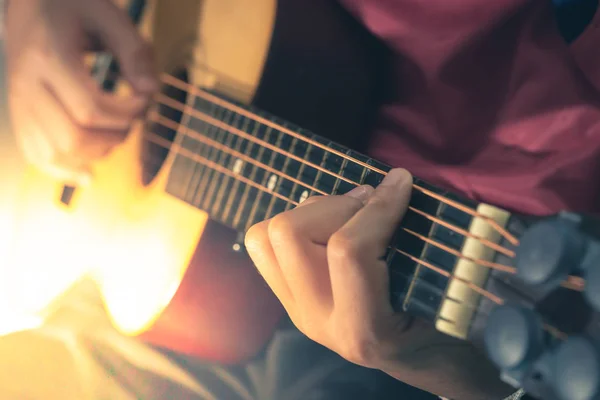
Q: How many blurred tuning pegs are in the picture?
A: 4